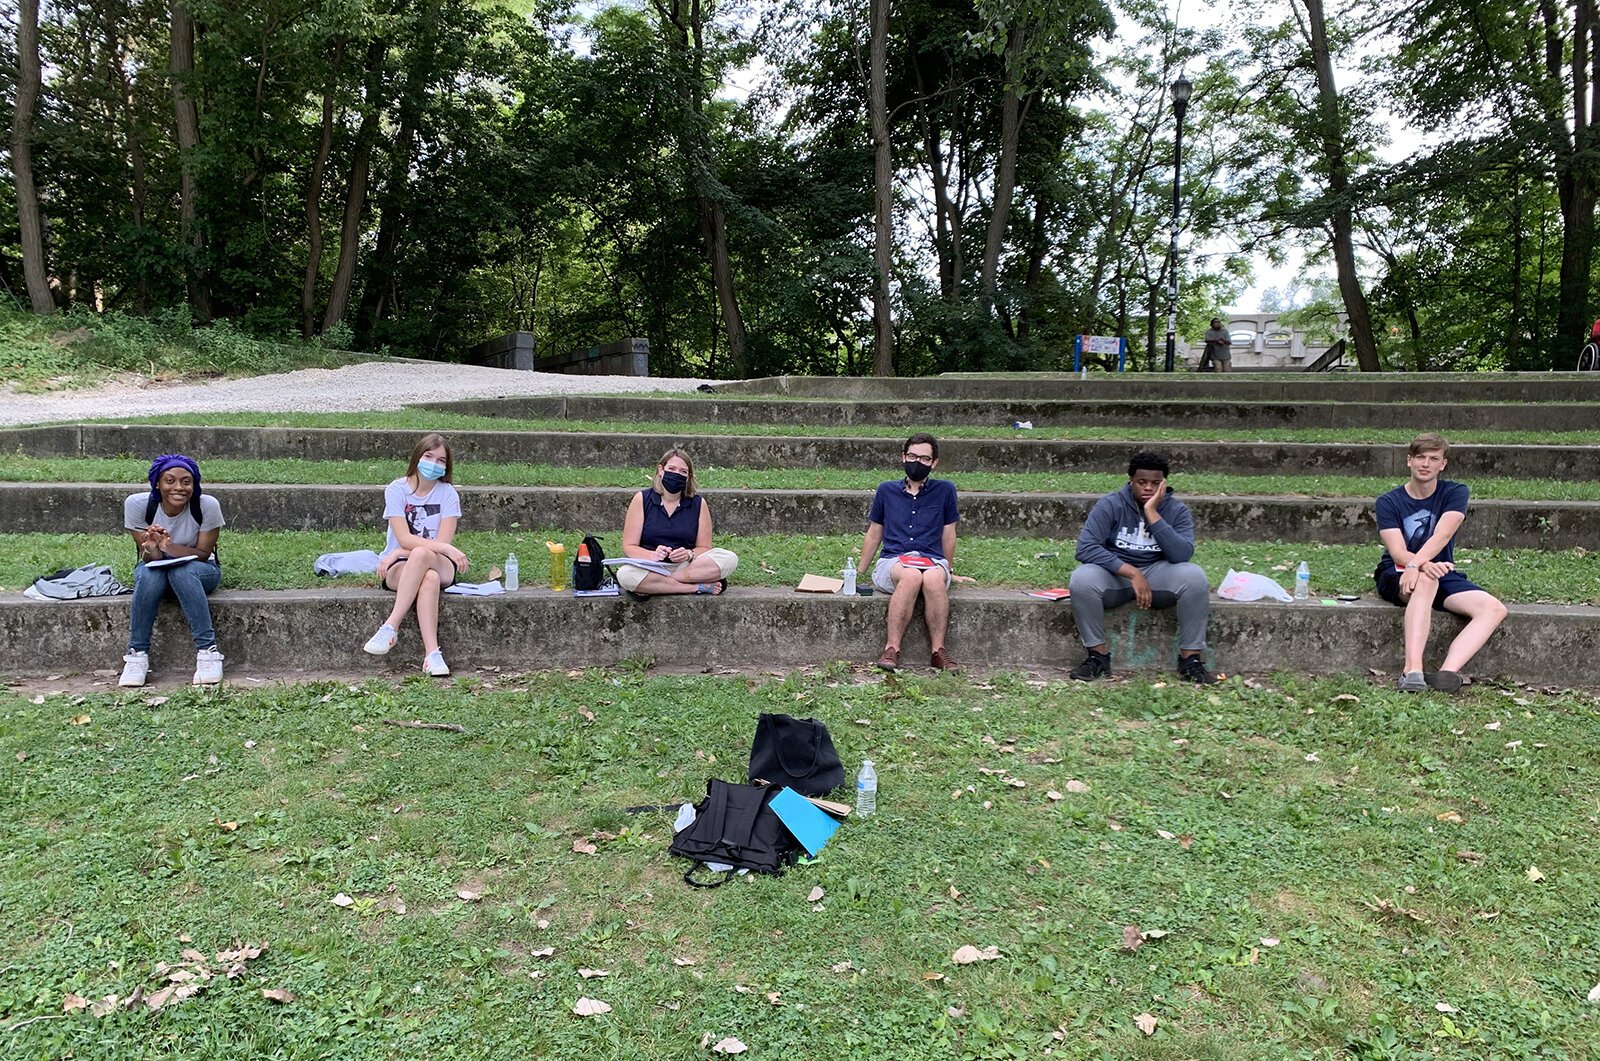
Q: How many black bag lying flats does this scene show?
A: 2